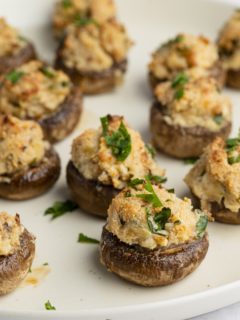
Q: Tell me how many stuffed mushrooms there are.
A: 12